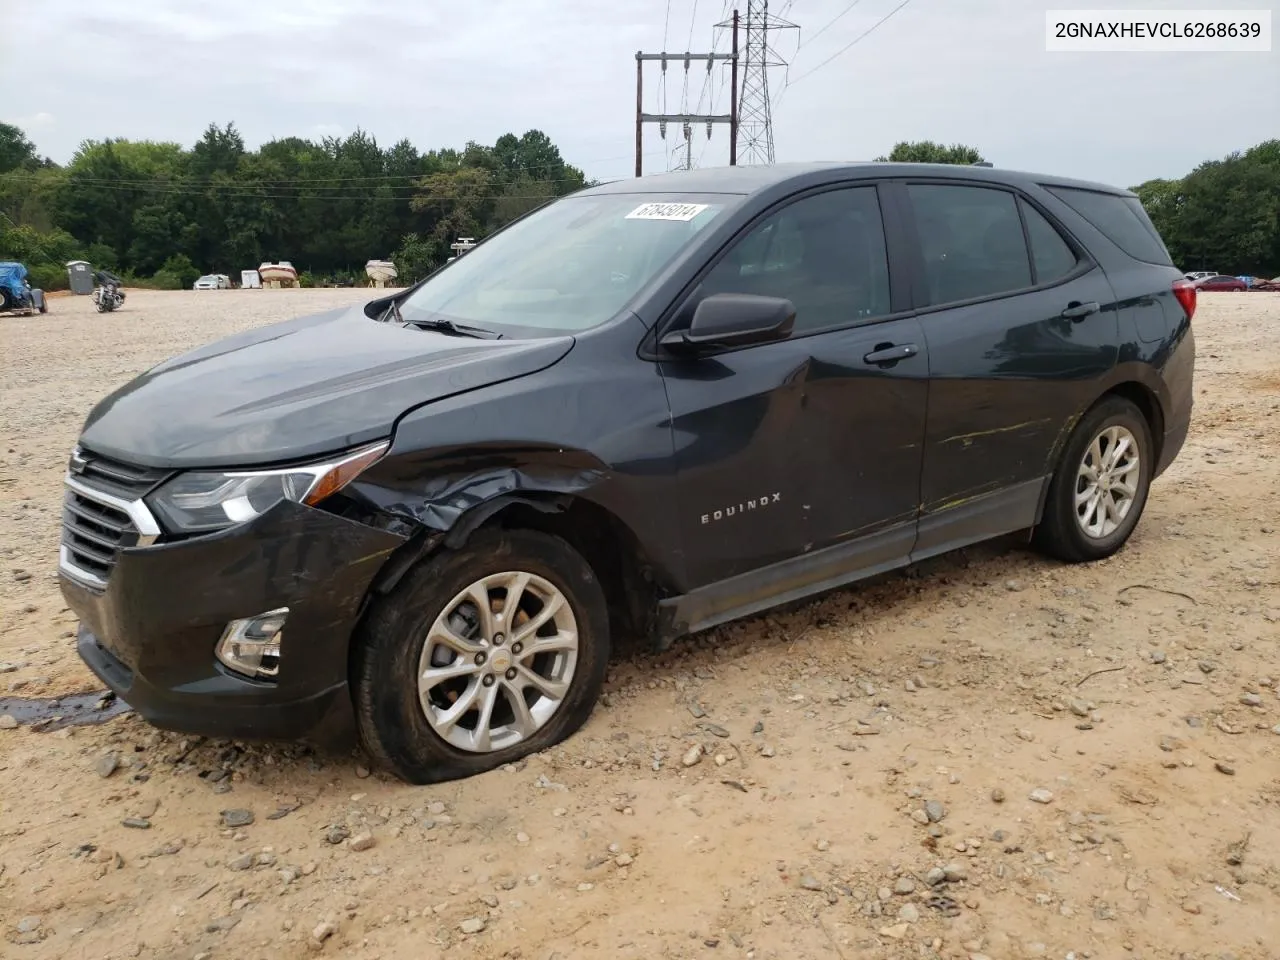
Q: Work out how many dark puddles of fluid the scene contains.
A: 1